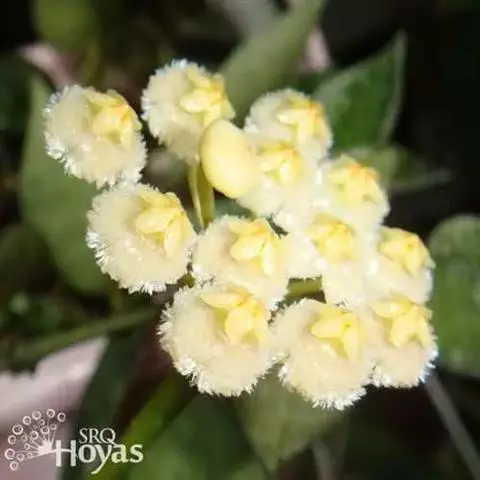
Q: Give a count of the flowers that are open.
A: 12